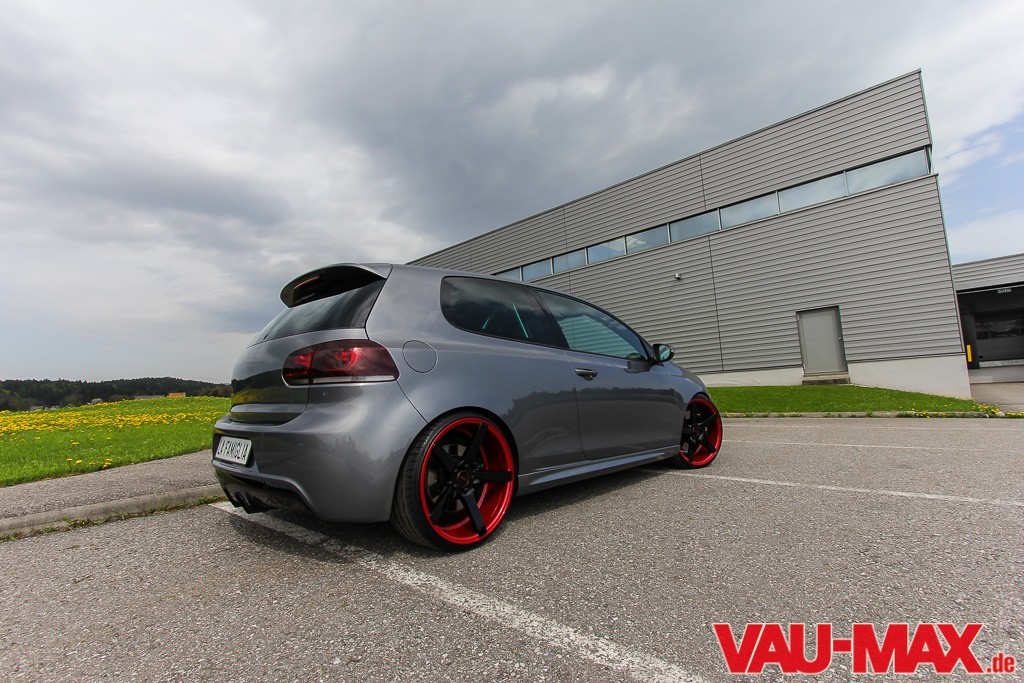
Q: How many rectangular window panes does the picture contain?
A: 9